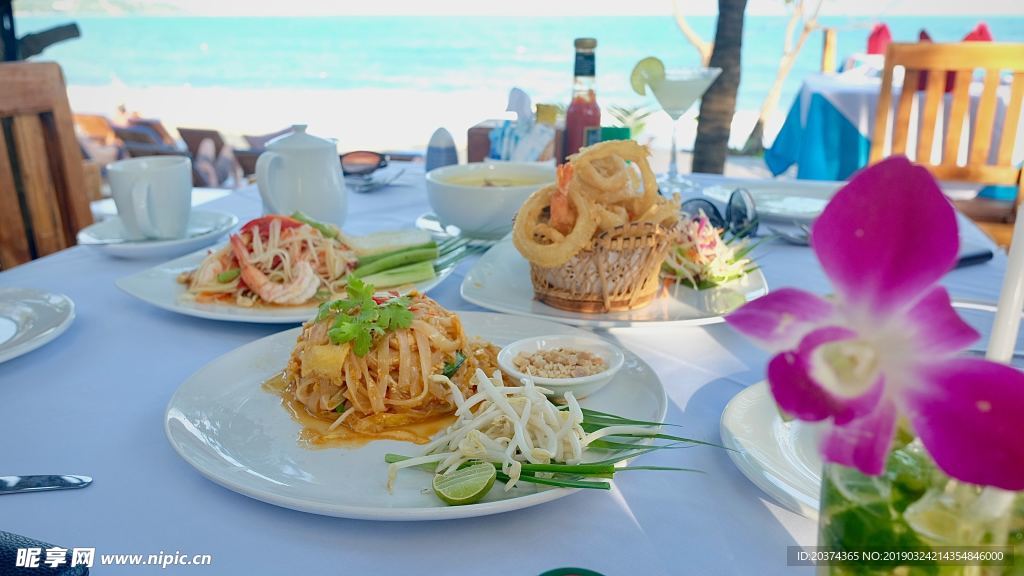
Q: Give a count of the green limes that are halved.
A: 1